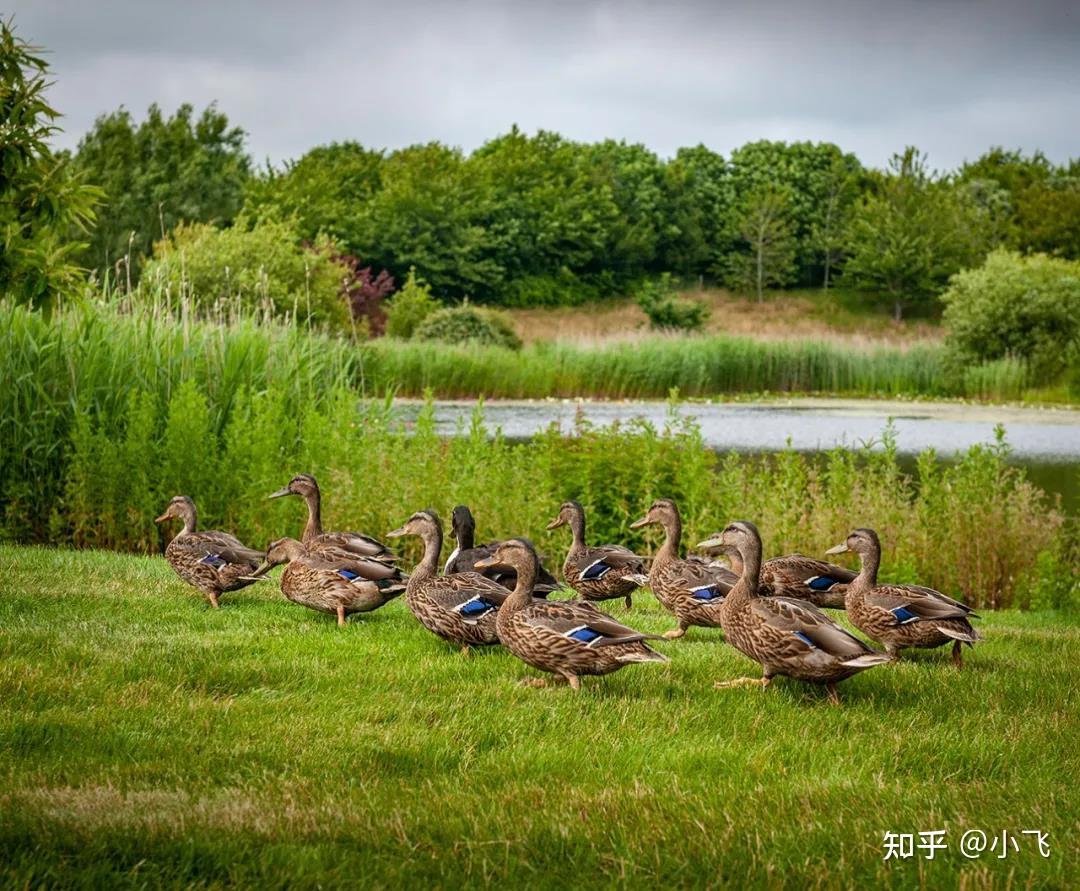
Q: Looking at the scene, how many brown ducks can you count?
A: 10